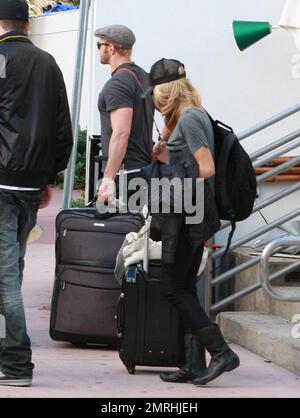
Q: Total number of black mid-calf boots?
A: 2